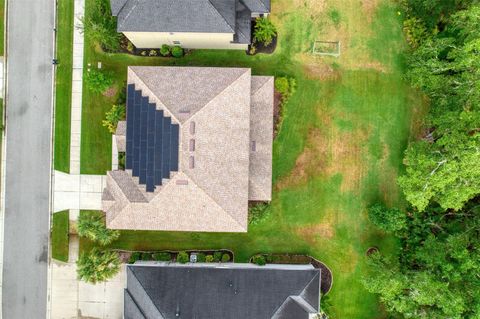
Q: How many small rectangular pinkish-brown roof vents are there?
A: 6